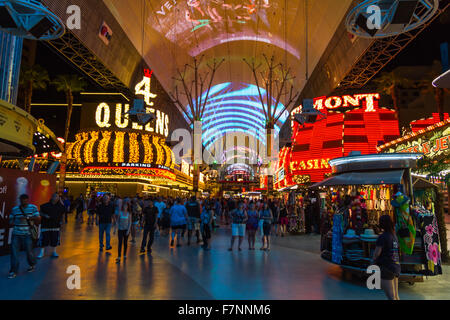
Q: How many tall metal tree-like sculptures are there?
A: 2